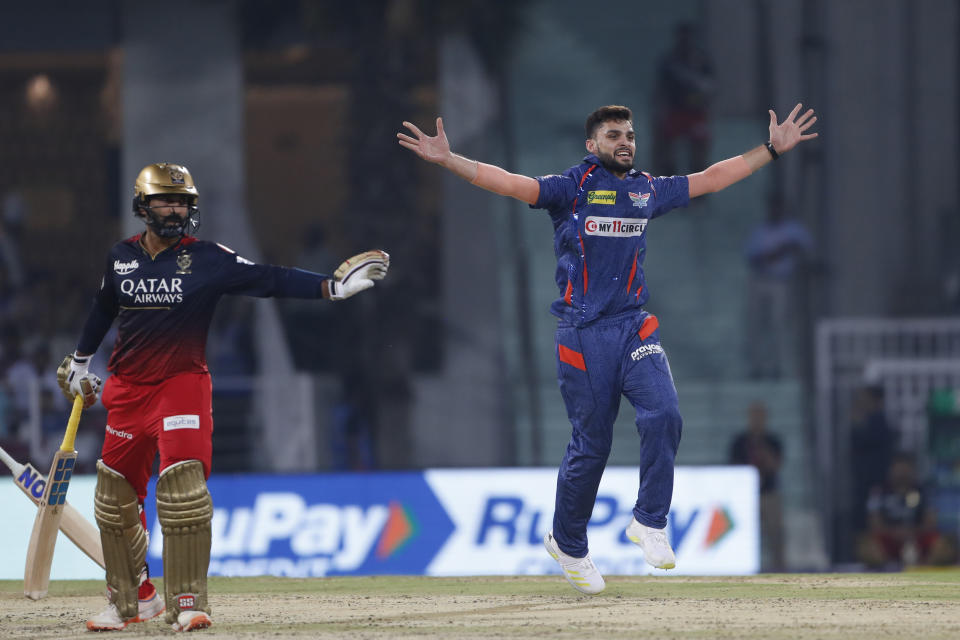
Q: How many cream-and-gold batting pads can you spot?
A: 2